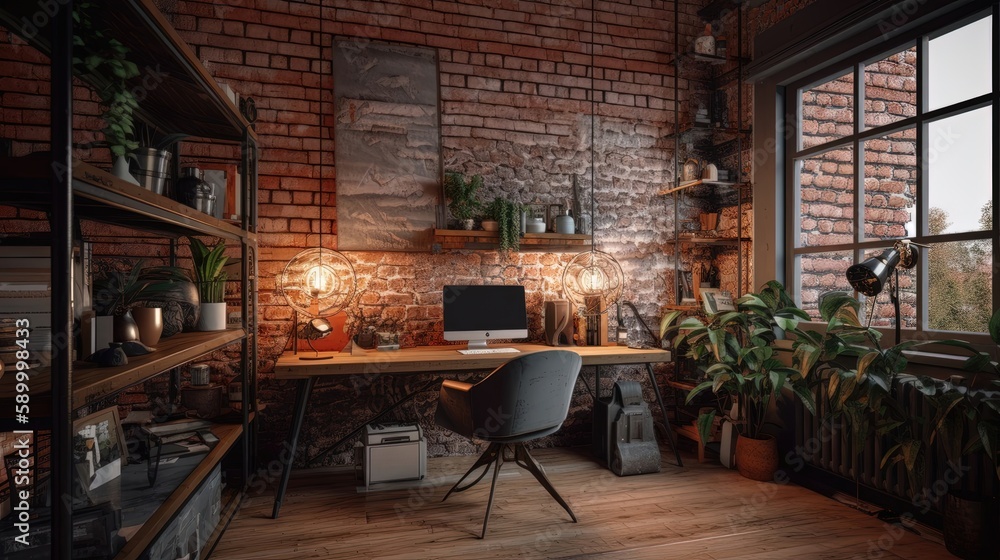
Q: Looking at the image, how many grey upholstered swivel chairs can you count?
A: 1